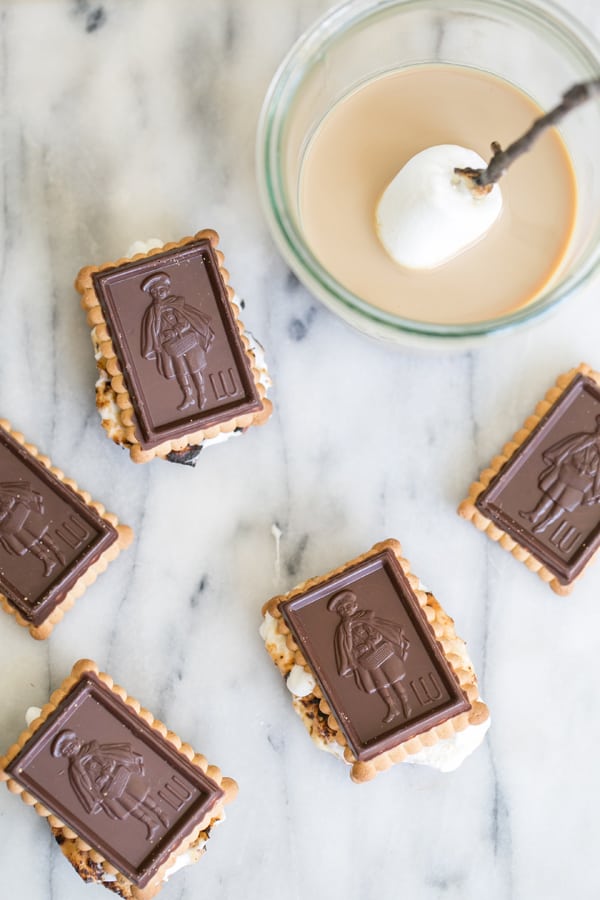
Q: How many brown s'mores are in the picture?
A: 5